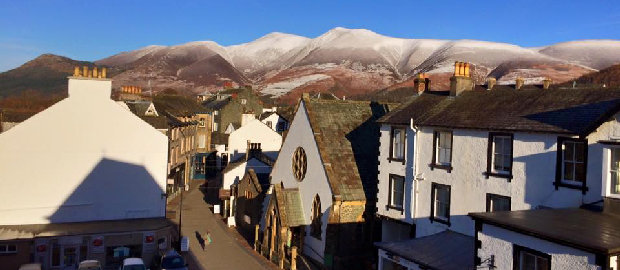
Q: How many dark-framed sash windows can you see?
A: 8